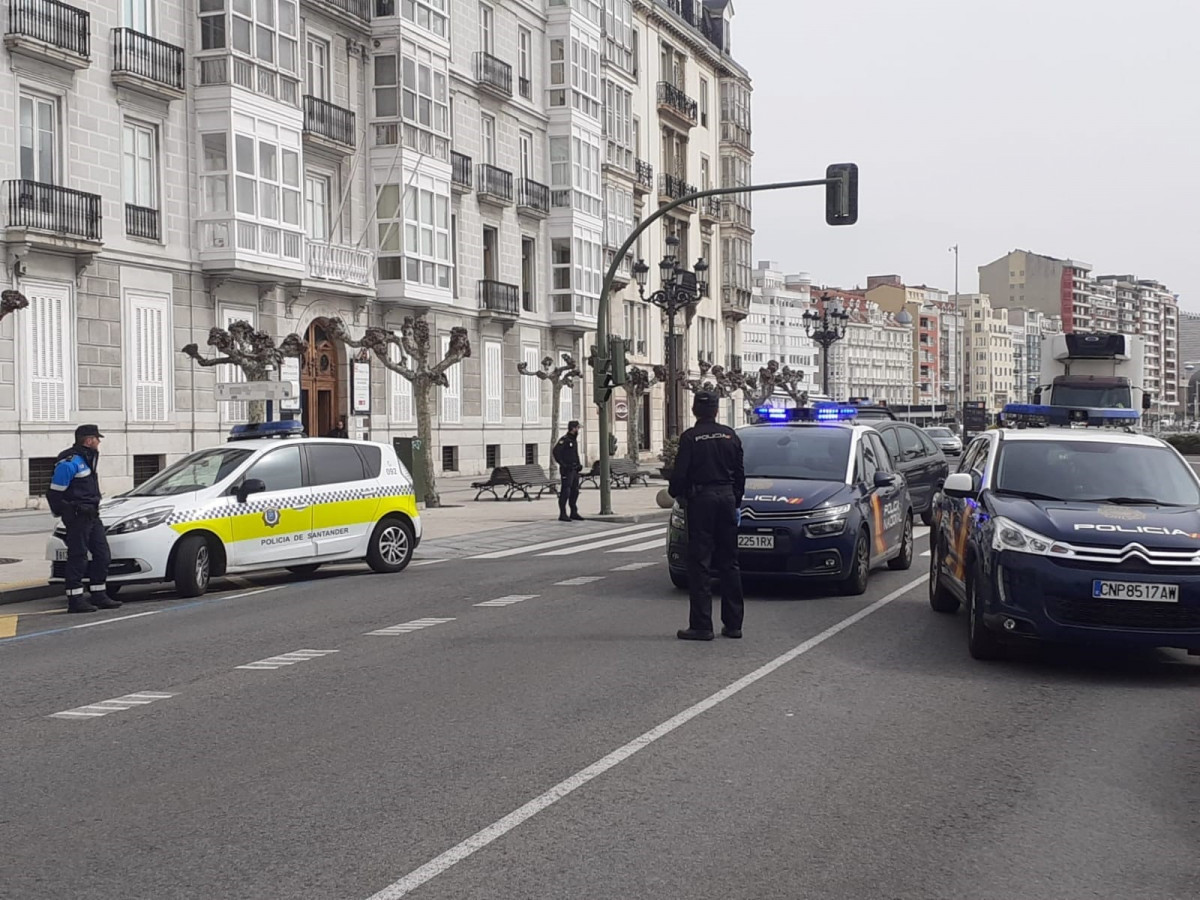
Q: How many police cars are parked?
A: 3